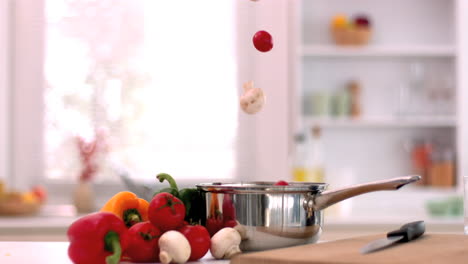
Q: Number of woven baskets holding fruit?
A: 2